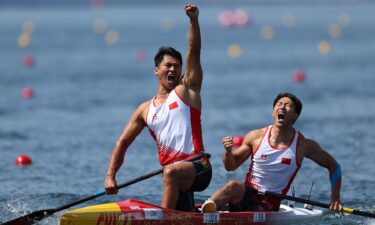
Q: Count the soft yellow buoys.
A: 11